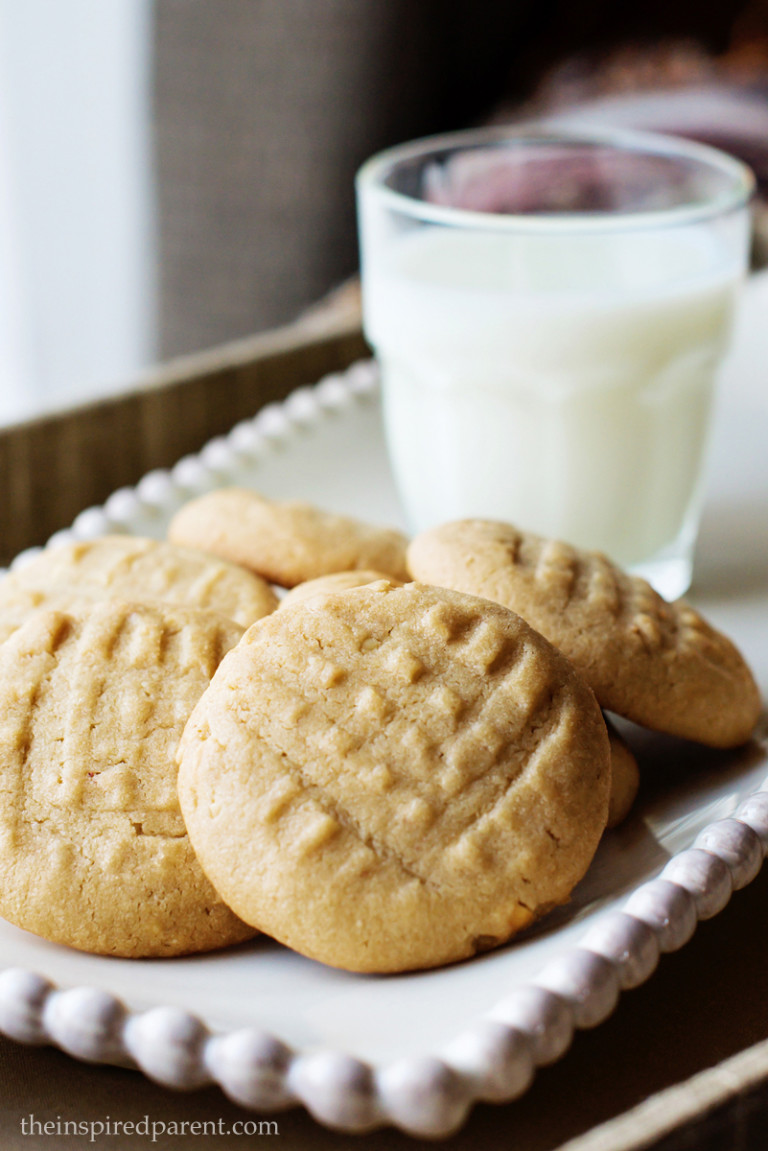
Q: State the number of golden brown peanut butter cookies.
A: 7